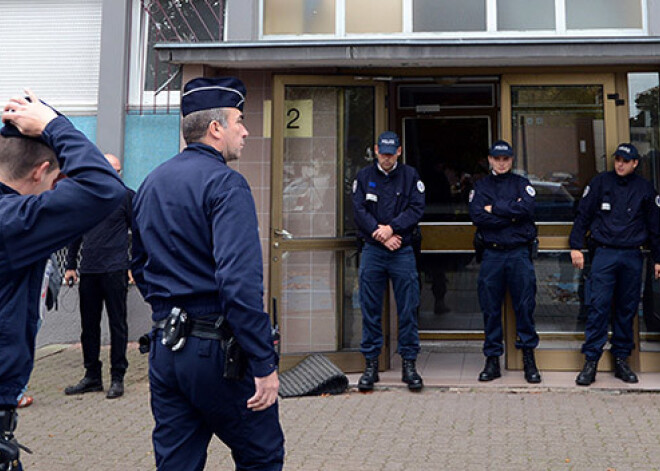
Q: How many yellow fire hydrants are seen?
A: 0